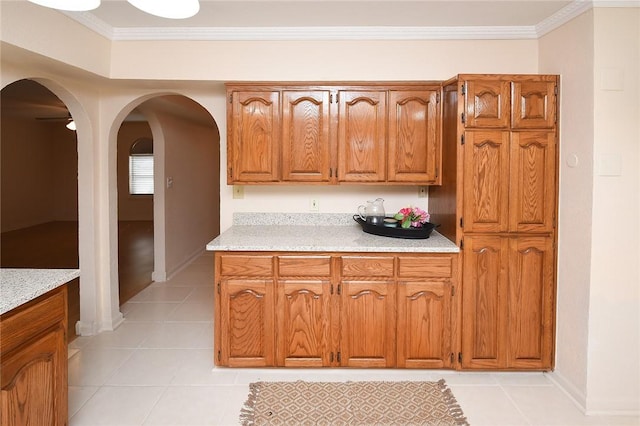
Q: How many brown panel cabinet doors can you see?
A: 15